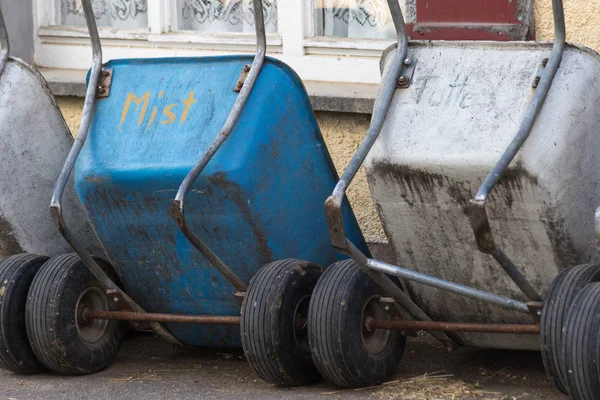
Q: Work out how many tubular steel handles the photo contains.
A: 5